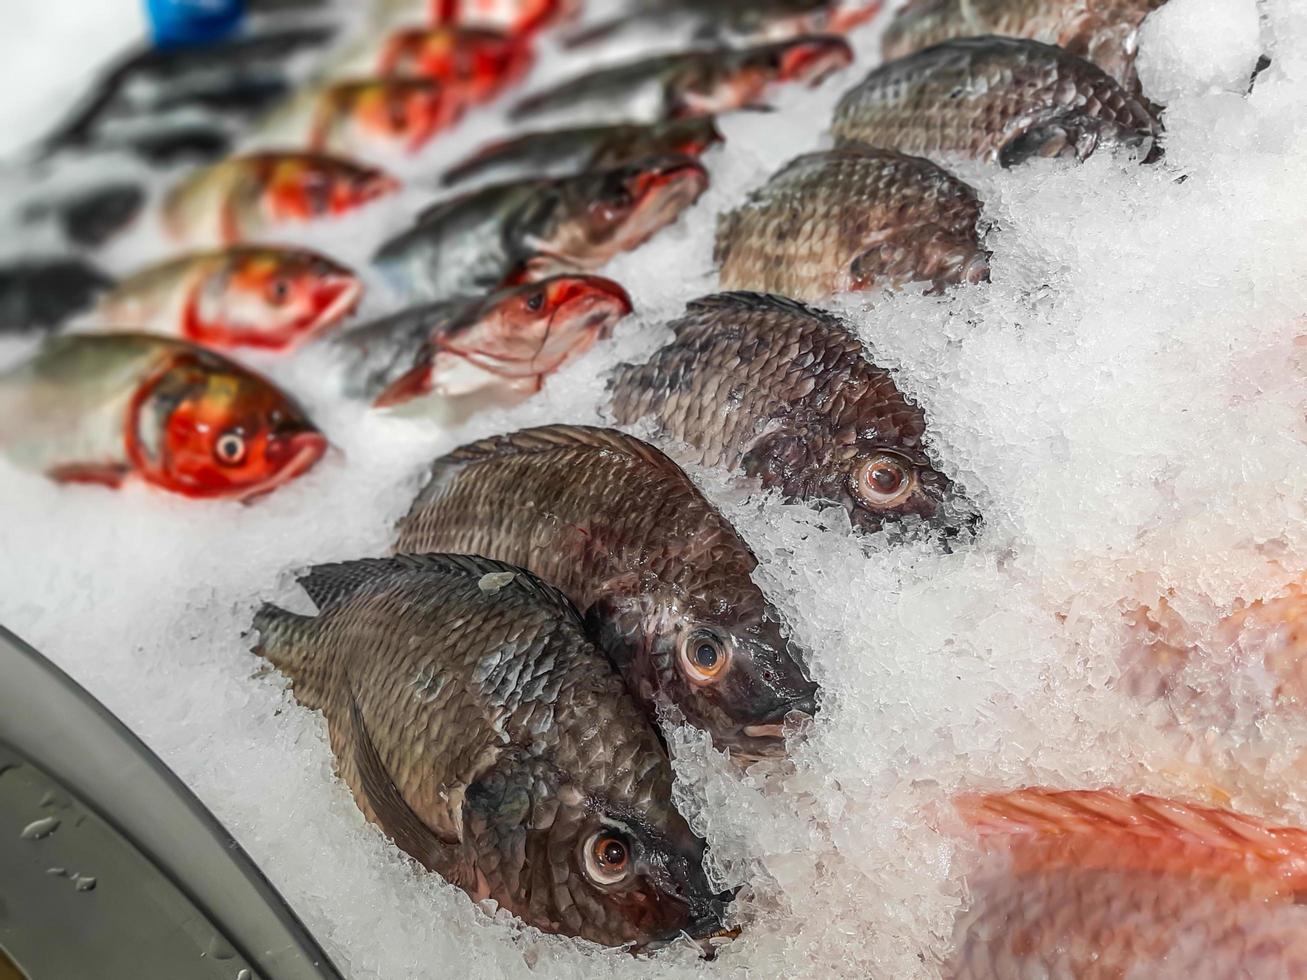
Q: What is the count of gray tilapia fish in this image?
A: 6